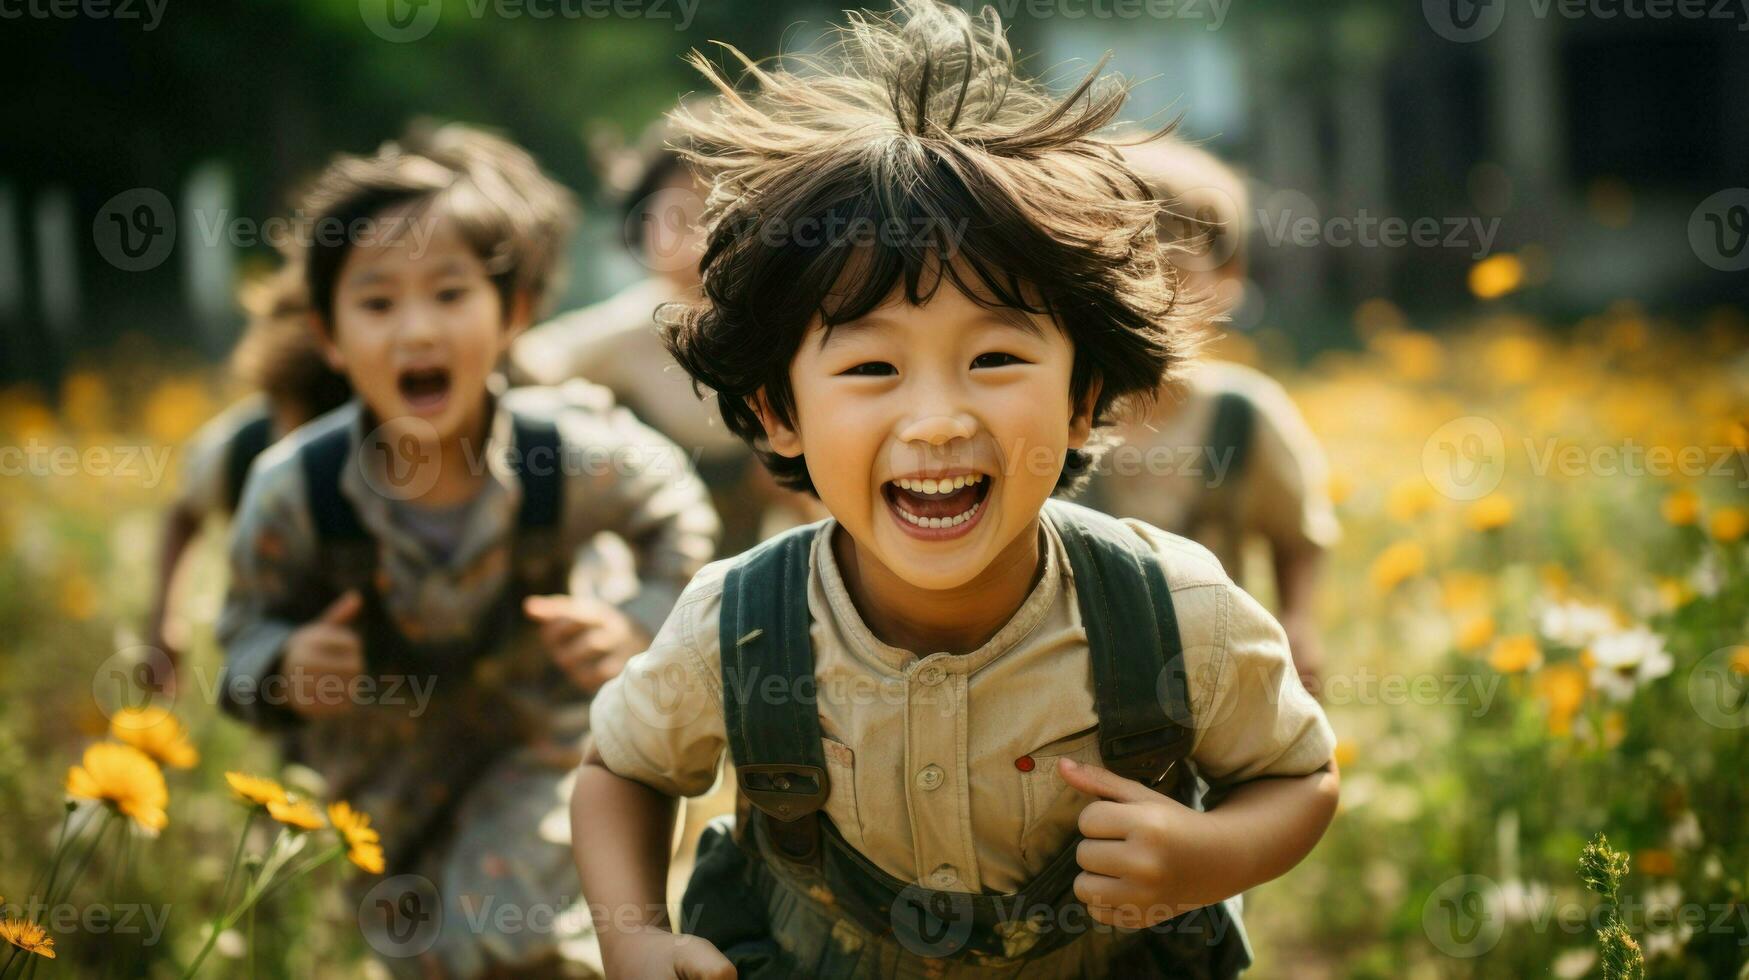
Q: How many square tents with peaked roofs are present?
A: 0